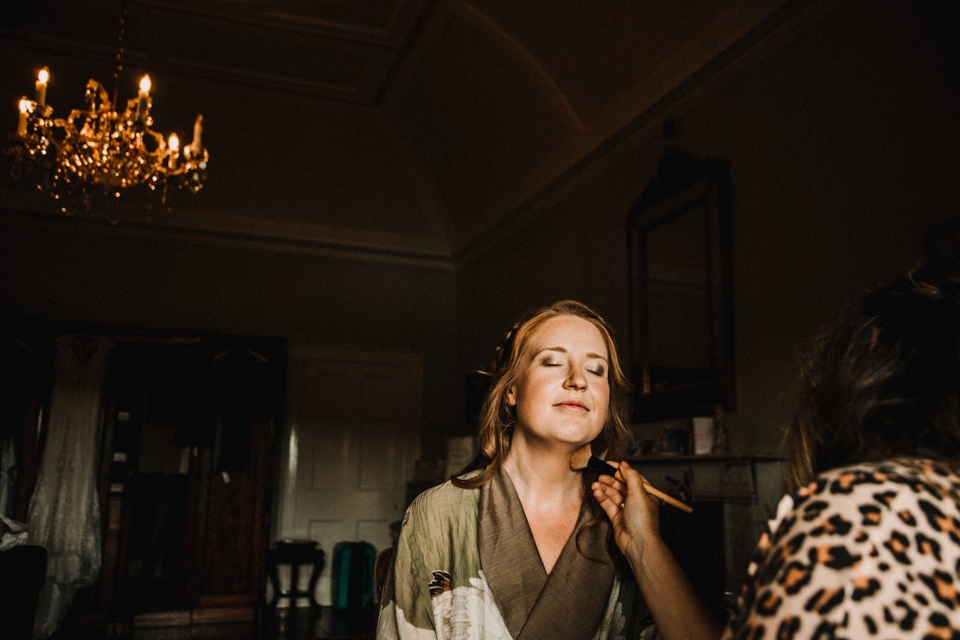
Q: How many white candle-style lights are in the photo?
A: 5